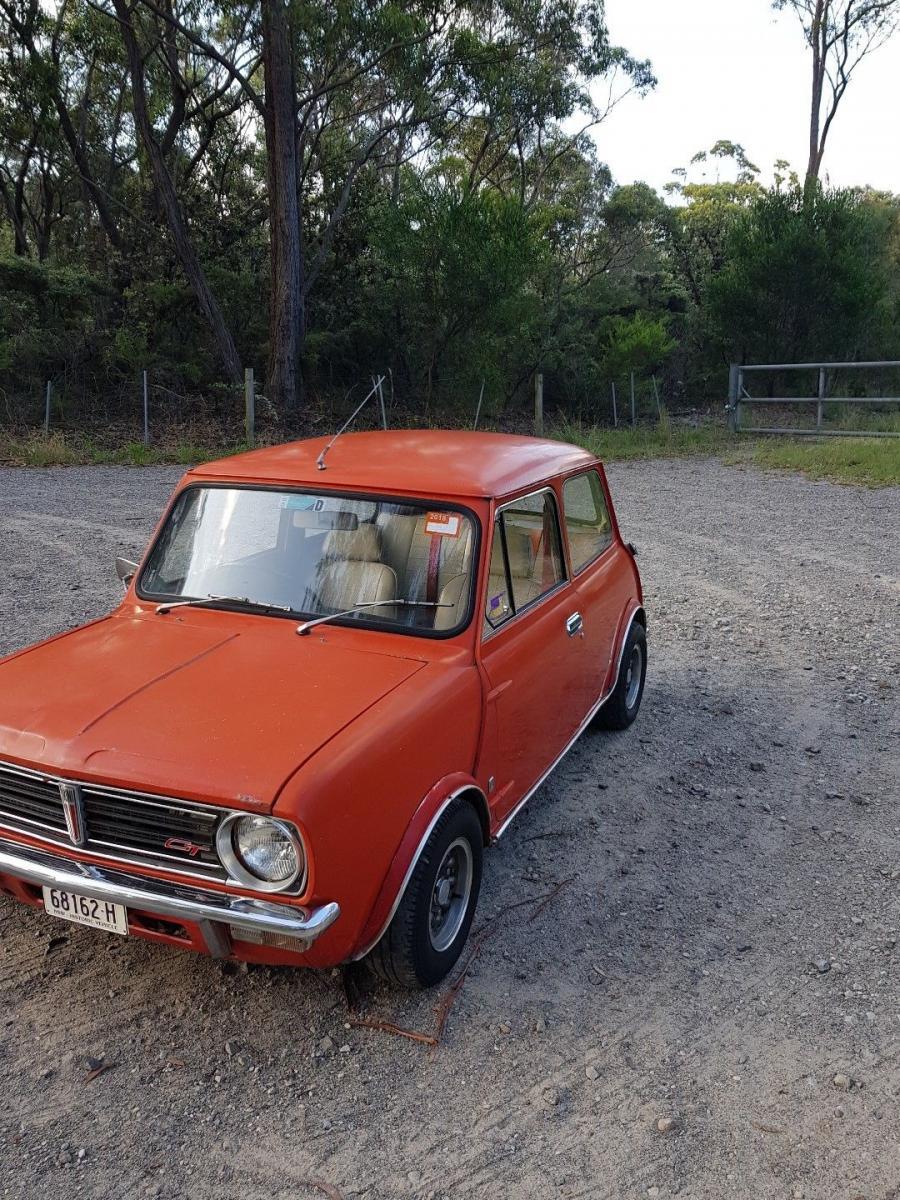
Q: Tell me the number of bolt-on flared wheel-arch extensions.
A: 2